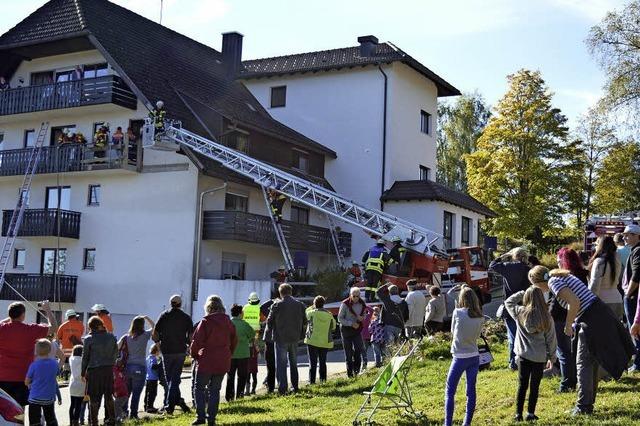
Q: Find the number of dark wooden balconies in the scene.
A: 5